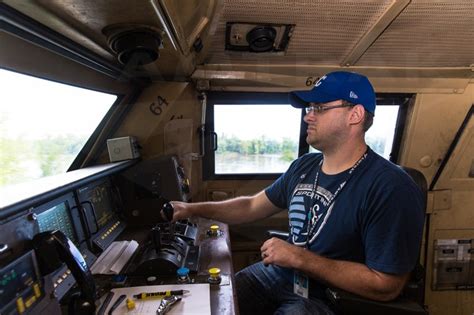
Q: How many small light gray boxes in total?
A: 1